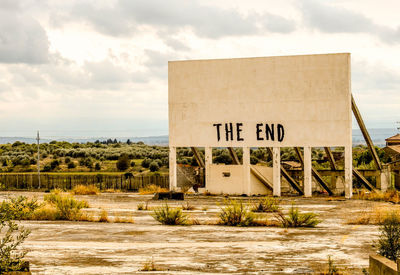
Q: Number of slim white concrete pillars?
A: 6